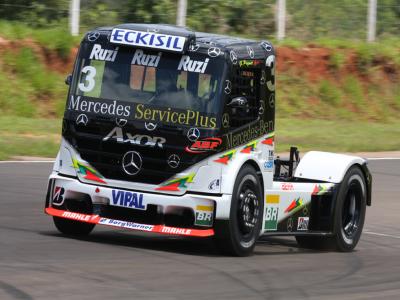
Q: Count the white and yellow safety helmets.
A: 0